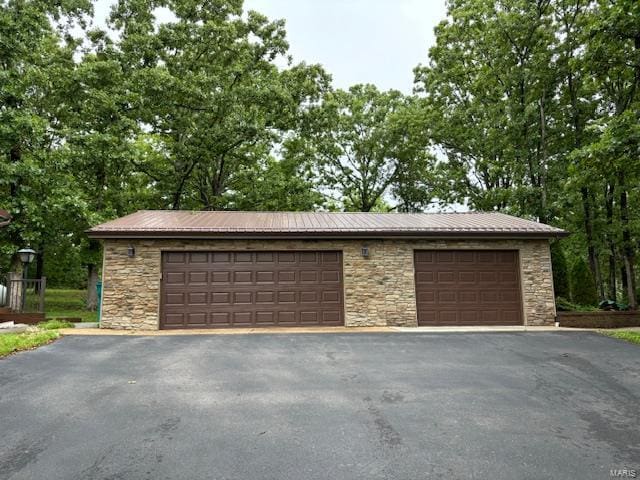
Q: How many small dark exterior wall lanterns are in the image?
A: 2